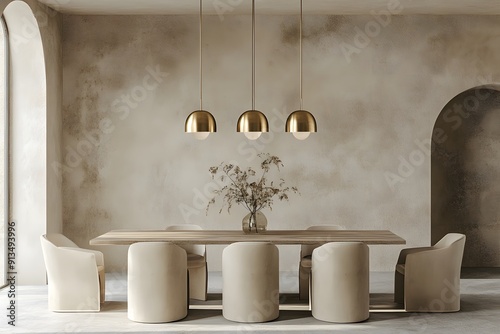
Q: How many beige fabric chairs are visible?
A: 7